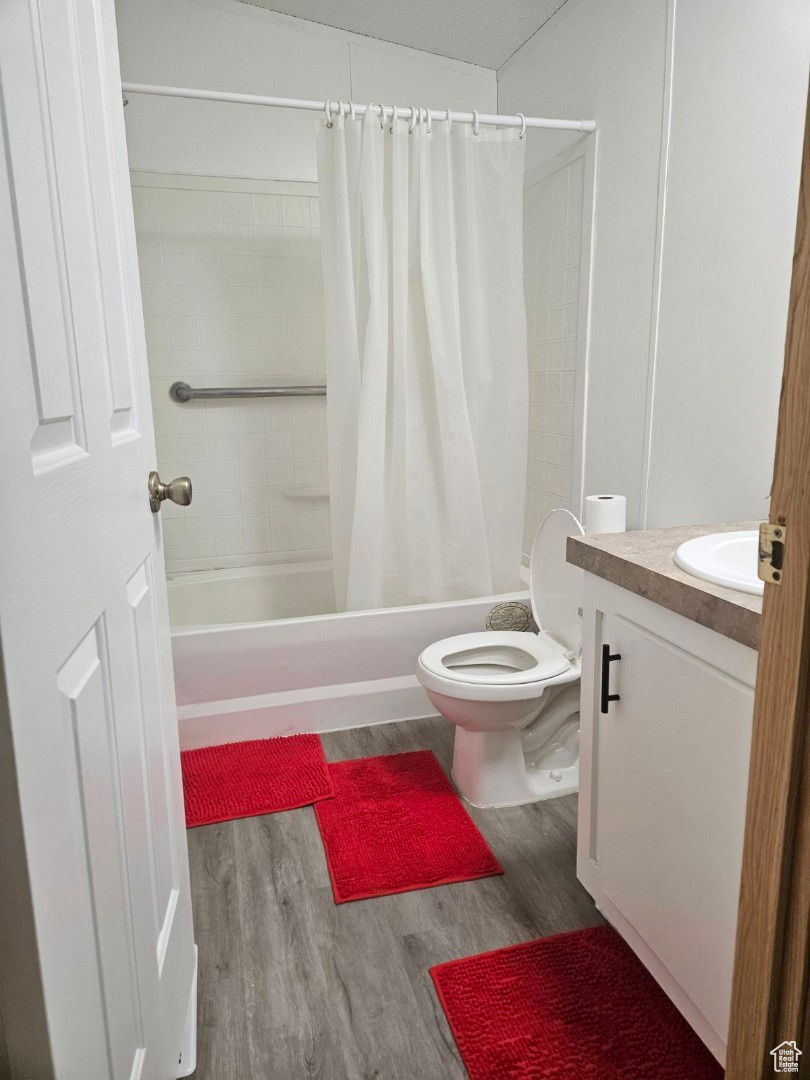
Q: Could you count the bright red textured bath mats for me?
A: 3